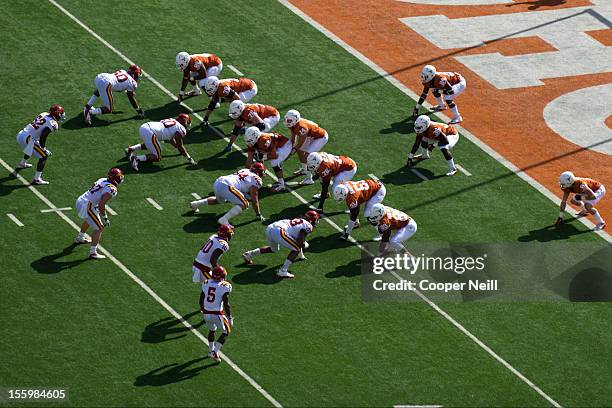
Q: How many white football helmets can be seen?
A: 11